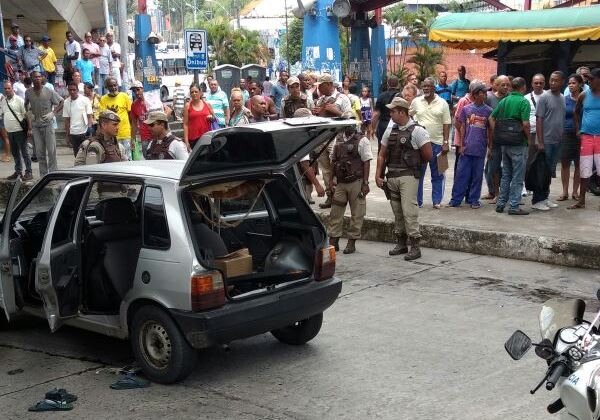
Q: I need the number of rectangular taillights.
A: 2